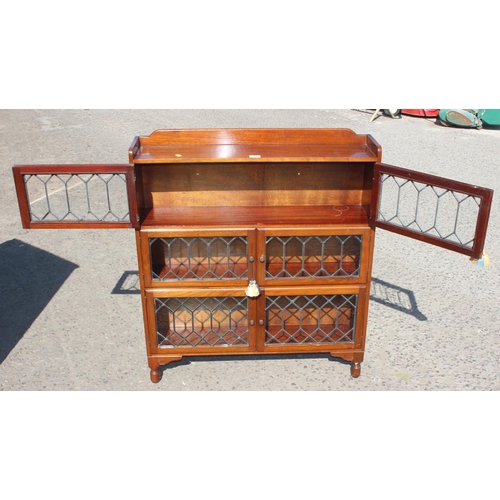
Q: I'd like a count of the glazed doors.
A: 6